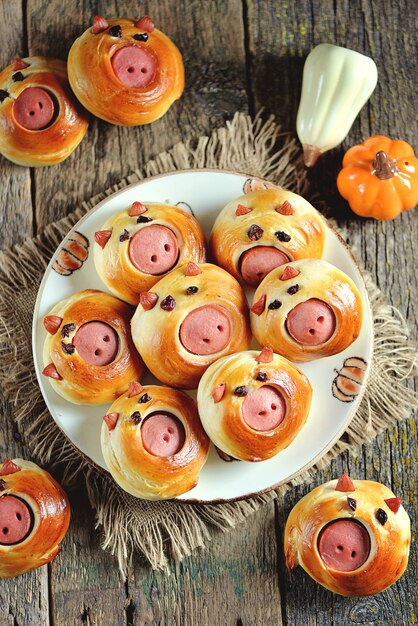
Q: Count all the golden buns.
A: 11